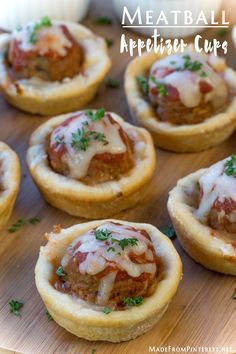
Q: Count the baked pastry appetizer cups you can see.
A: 6